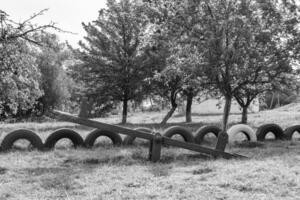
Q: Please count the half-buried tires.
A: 9